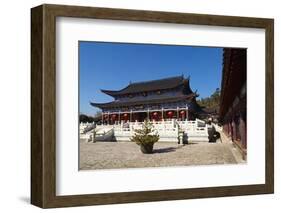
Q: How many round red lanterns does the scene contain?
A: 6